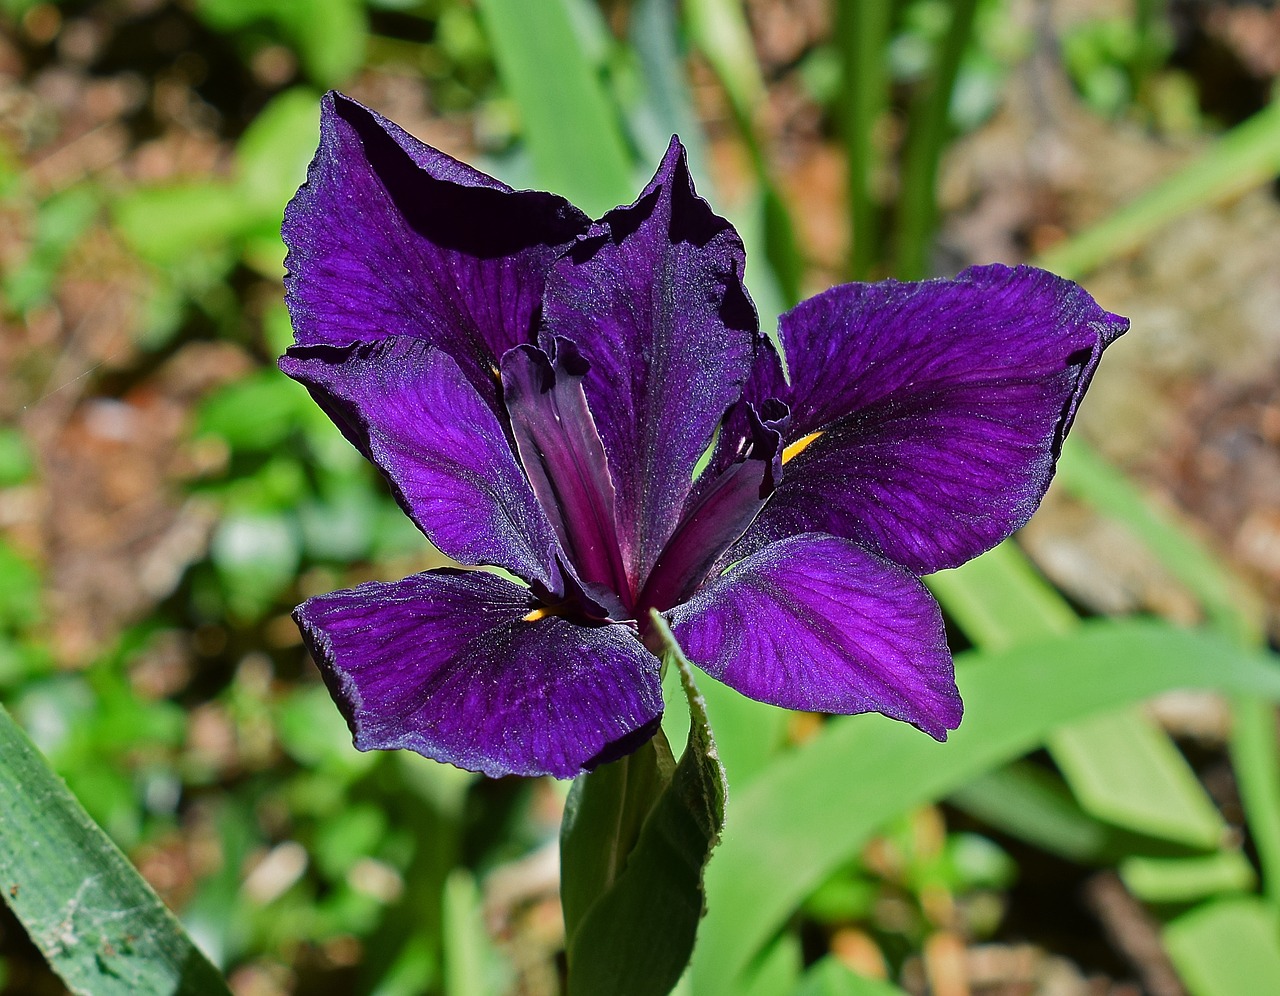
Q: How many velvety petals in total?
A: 6